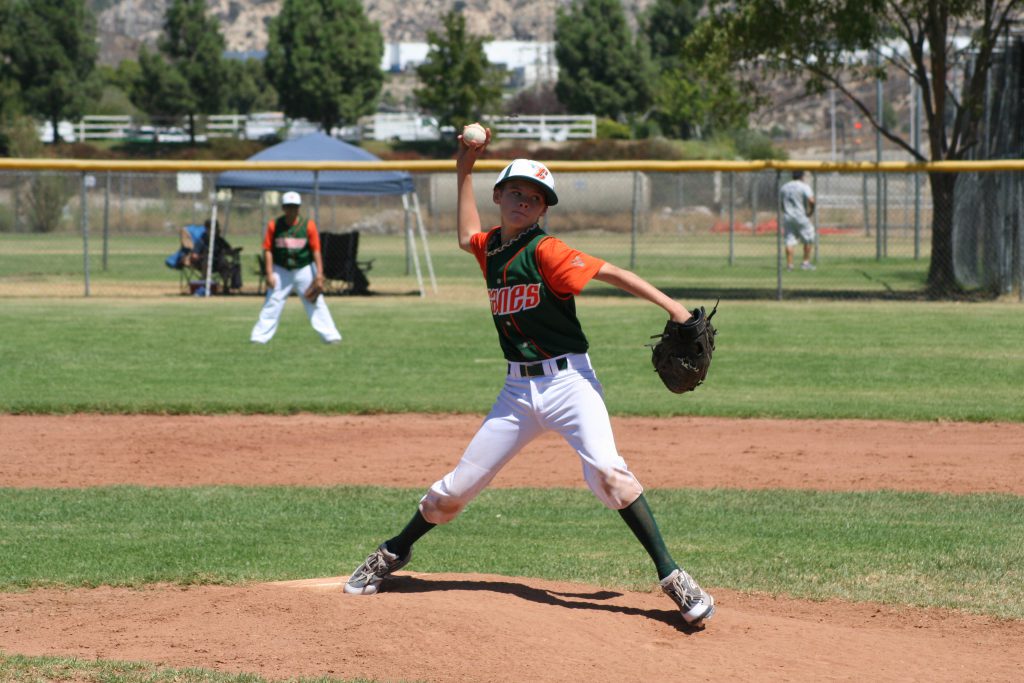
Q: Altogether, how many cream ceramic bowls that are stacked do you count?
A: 0